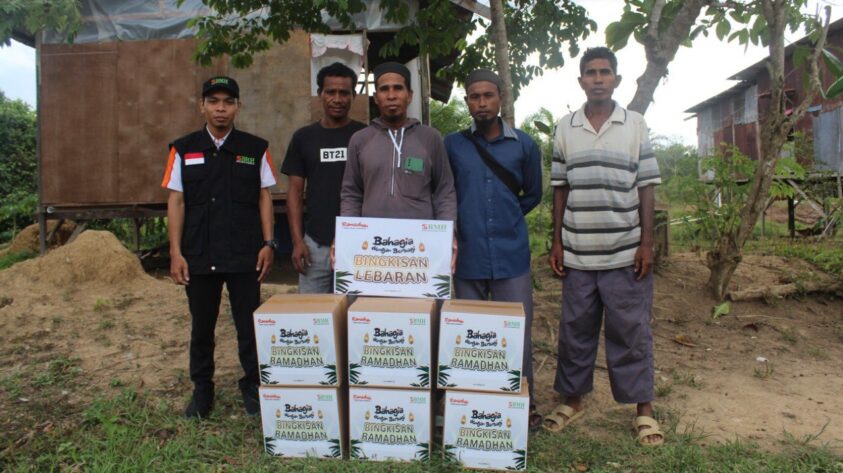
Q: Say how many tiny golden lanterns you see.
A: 14